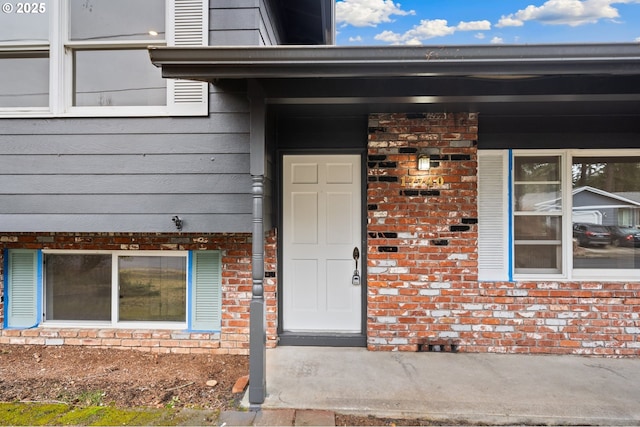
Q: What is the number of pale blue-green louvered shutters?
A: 2